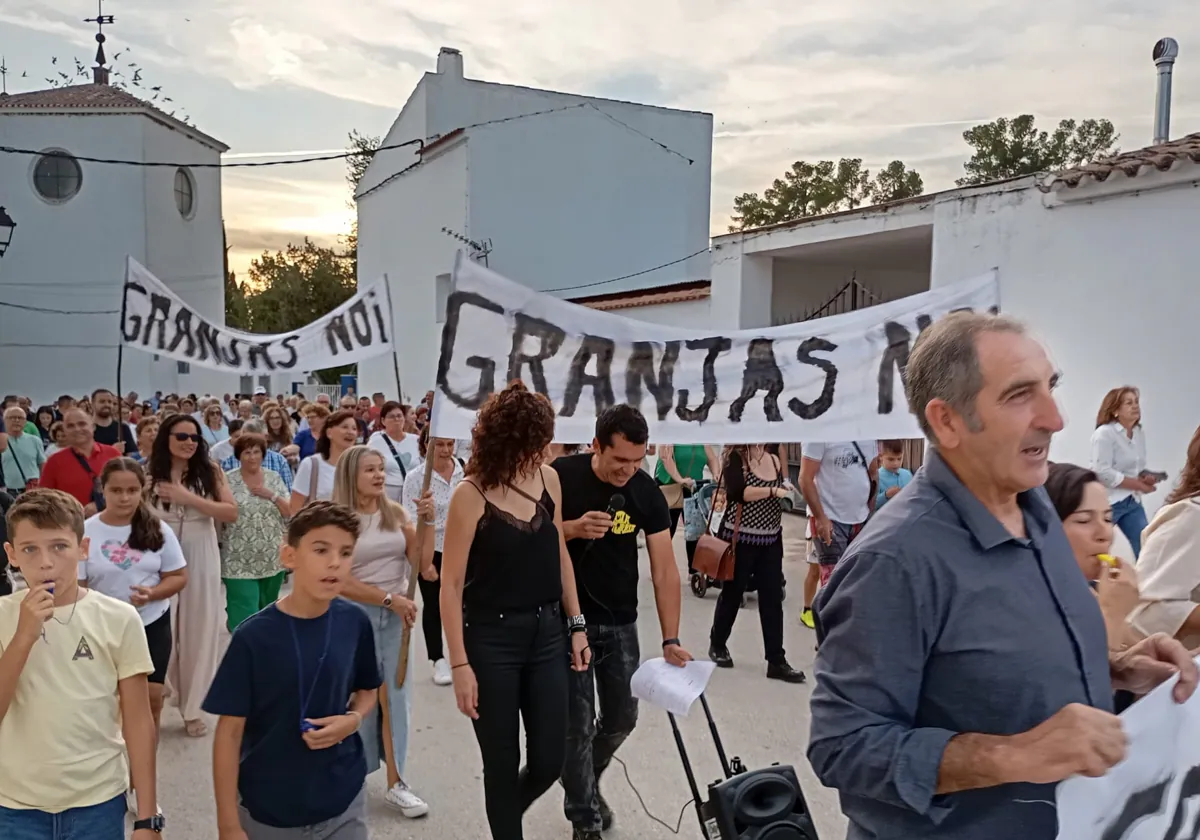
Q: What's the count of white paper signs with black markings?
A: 3